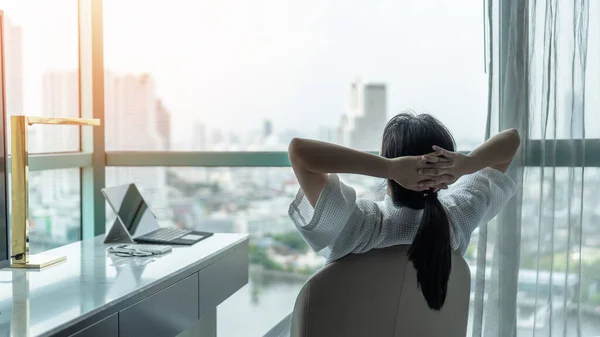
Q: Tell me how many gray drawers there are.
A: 3